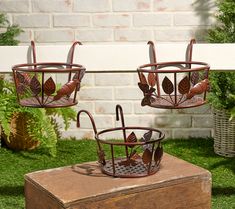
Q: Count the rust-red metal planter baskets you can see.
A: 3